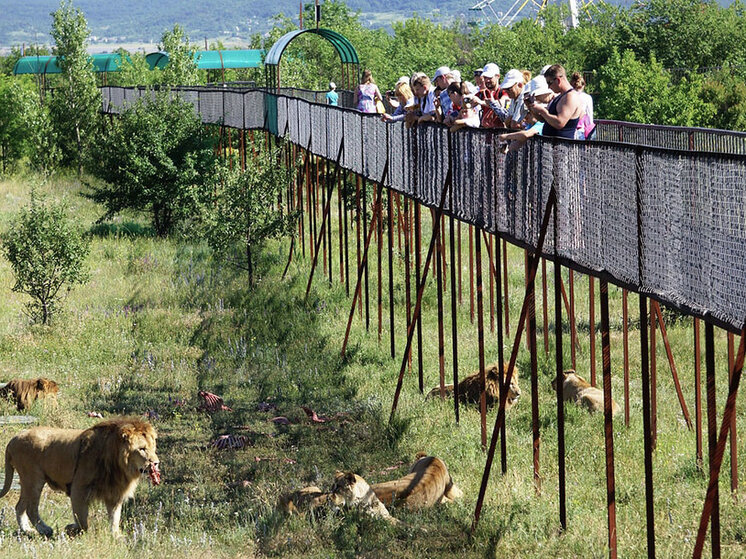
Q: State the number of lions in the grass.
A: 6